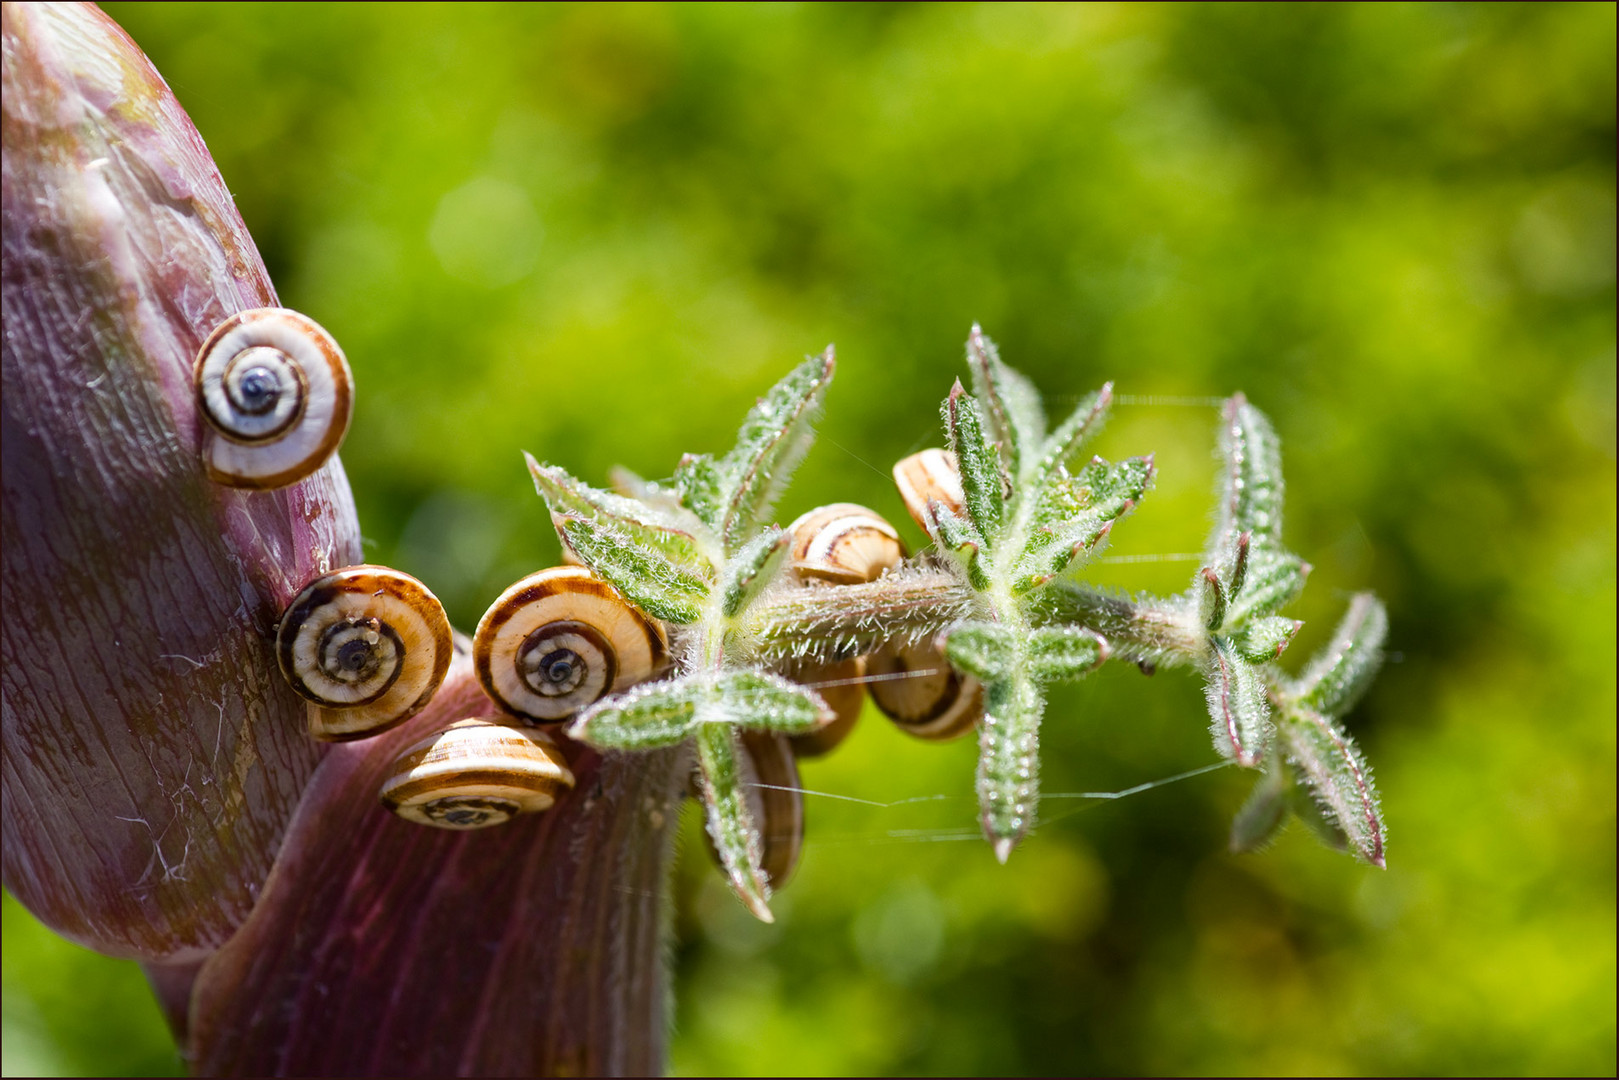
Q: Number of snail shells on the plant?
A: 9